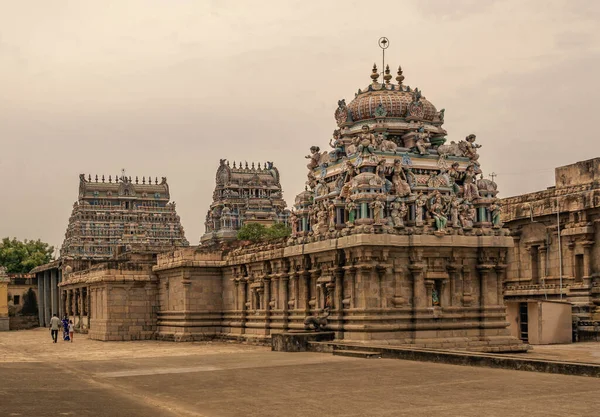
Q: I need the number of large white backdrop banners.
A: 0